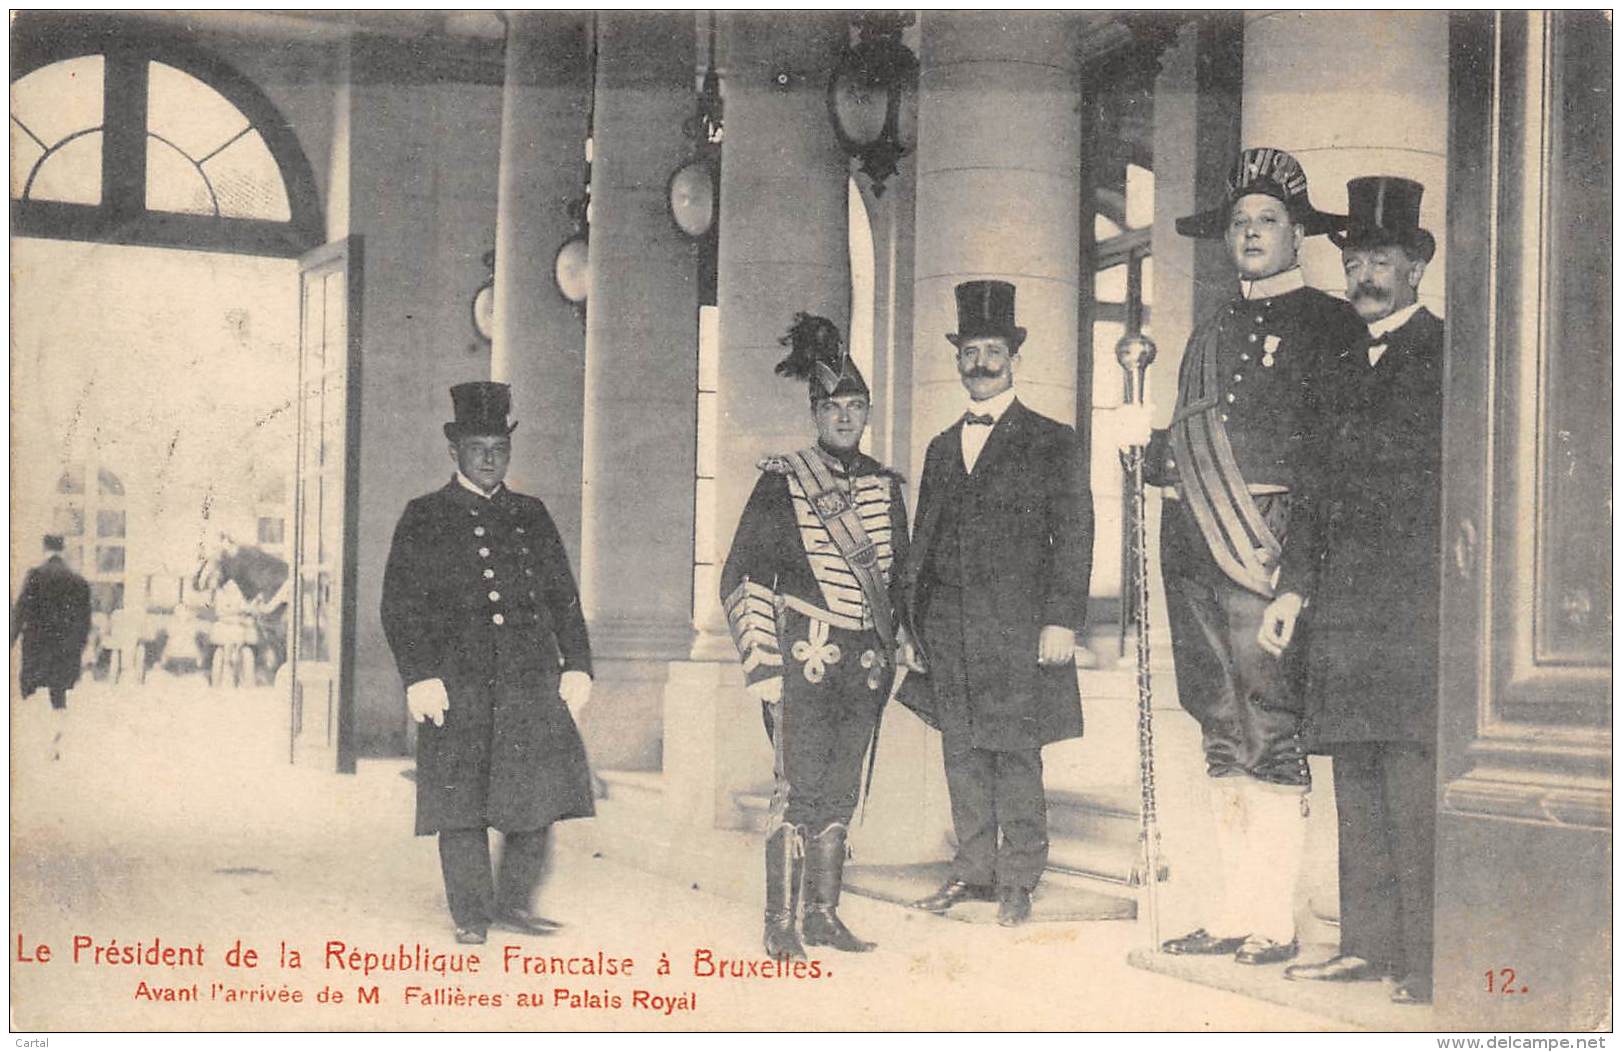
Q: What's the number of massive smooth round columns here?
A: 5